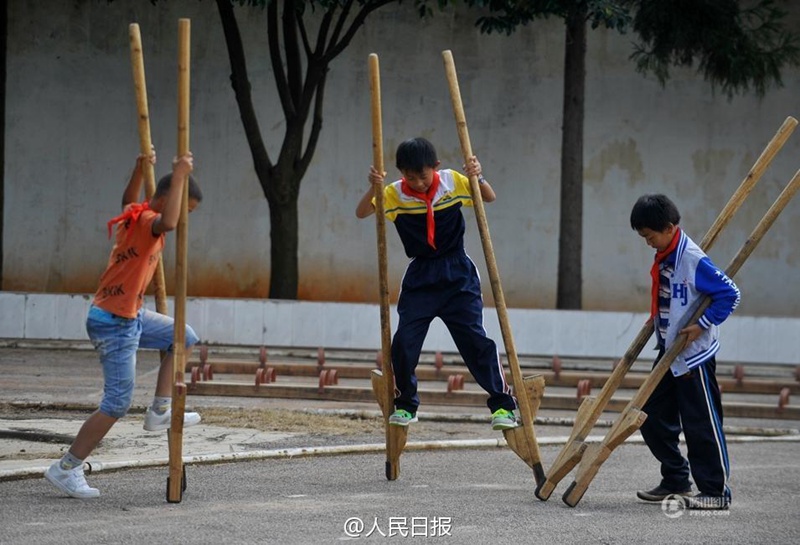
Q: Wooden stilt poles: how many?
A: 6